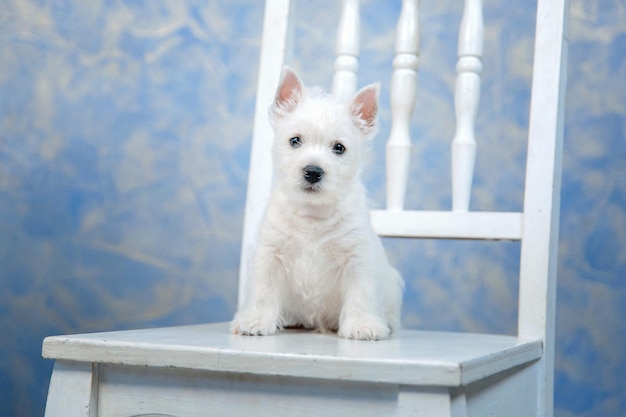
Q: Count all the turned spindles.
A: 3